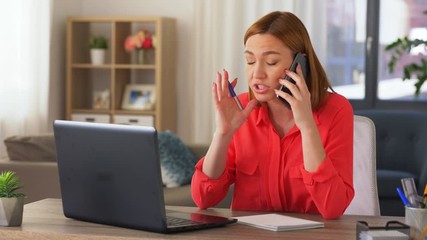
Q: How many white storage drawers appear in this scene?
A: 2